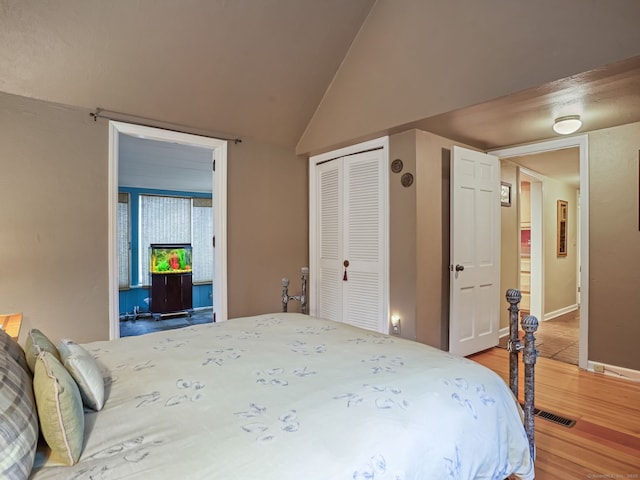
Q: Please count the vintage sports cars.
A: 0